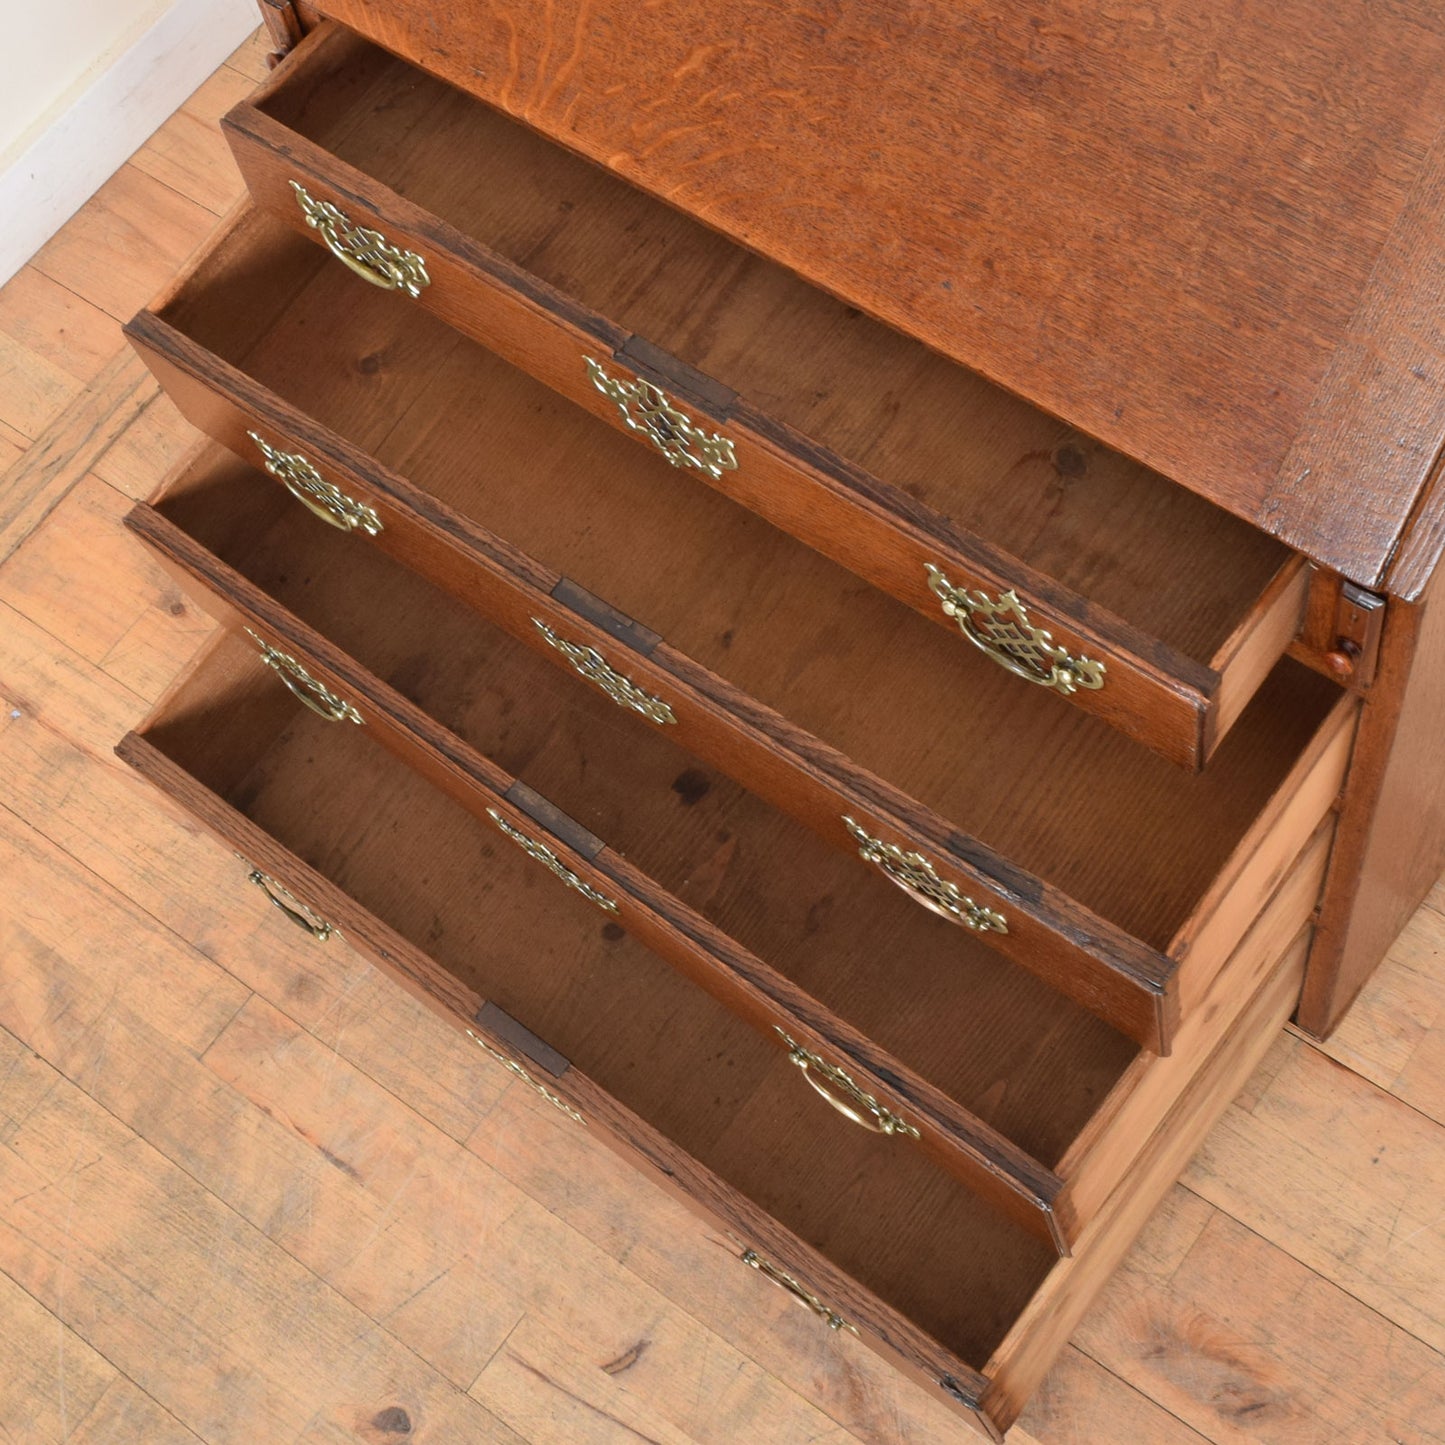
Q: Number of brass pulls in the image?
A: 8